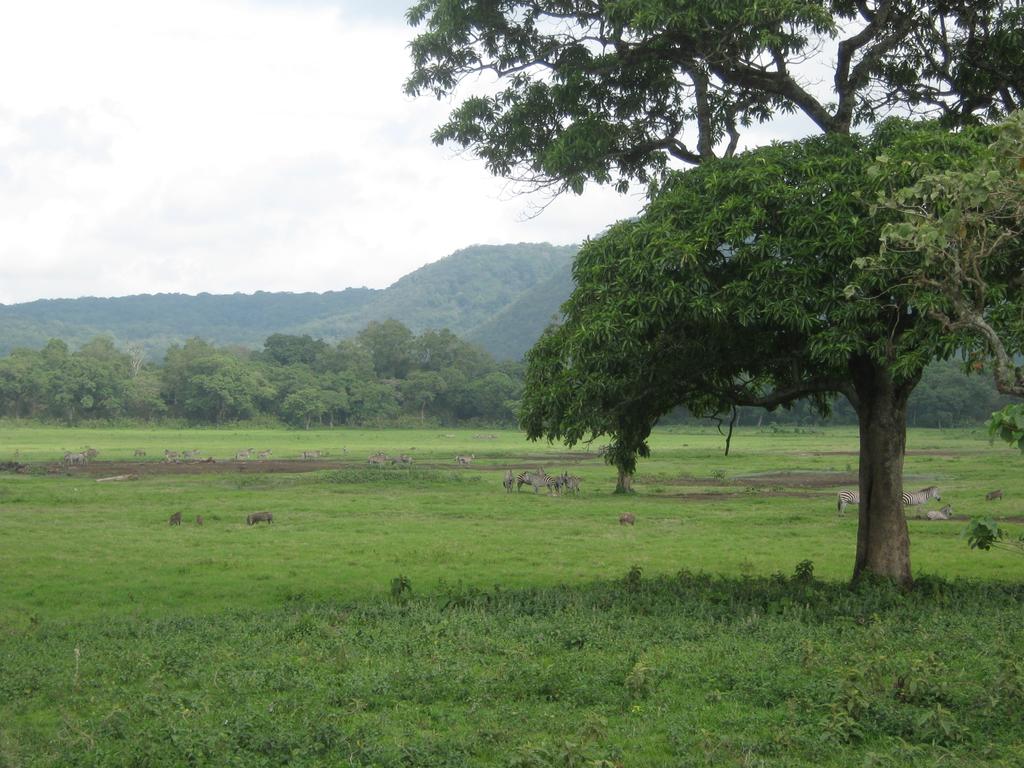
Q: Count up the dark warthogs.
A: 5